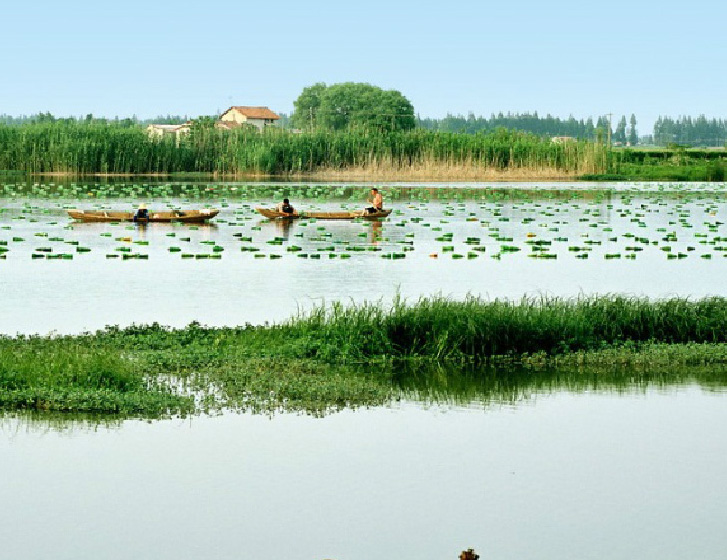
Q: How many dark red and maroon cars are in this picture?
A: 0